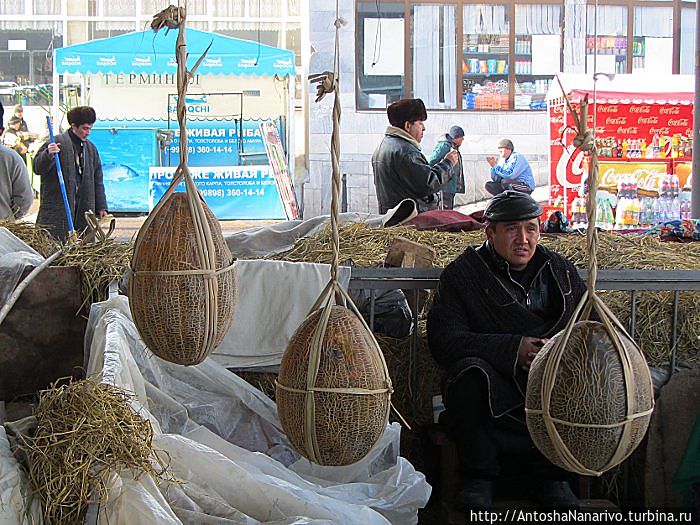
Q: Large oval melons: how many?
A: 3